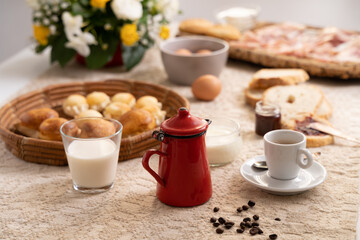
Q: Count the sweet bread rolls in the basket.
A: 11